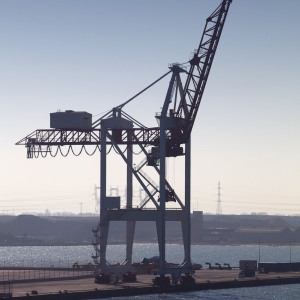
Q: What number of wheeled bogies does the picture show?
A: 4